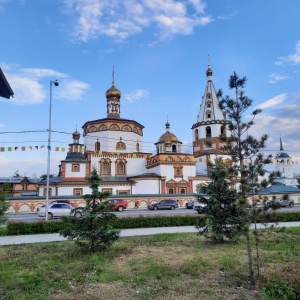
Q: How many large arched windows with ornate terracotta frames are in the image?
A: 2